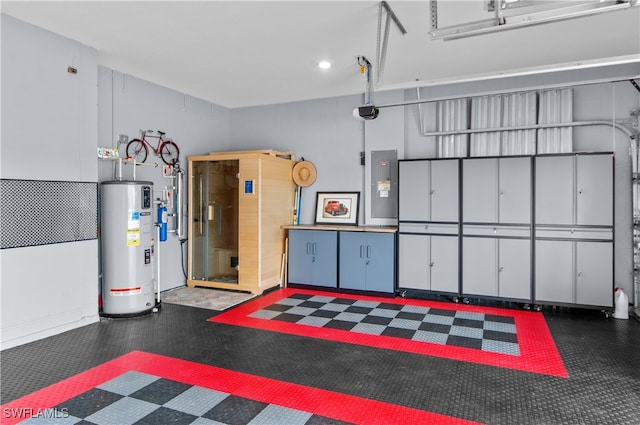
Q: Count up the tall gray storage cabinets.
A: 3